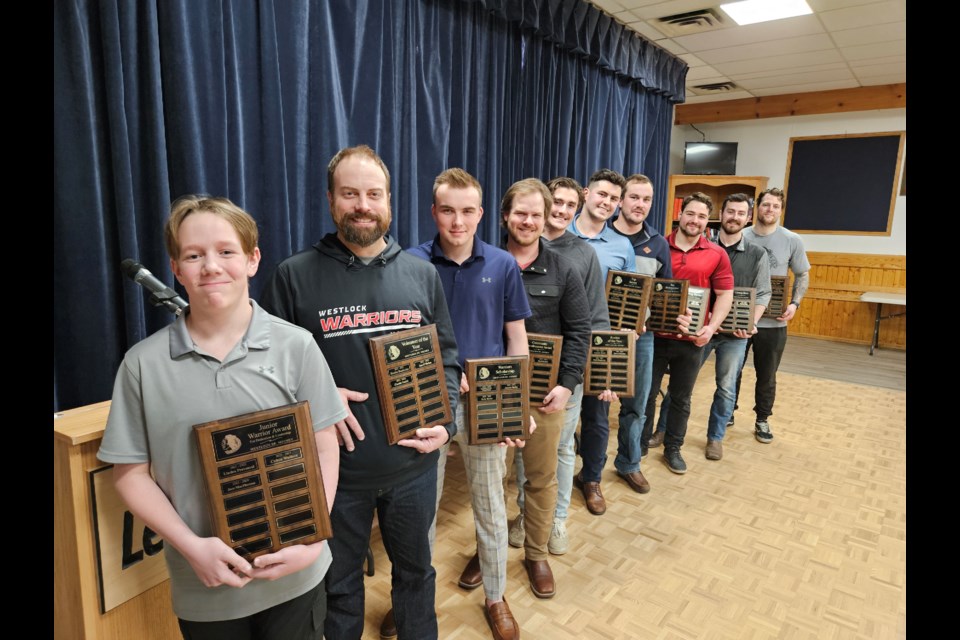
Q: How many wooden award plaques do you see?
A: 10